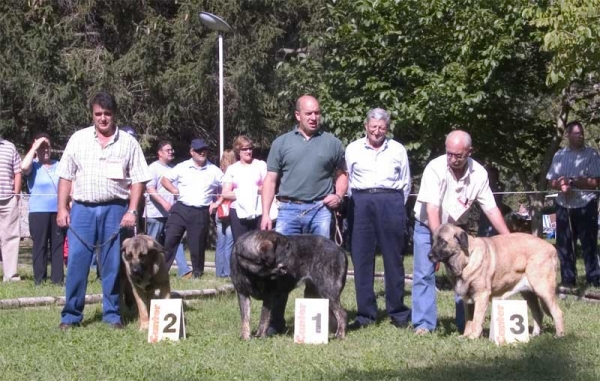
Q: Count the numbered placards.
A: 3